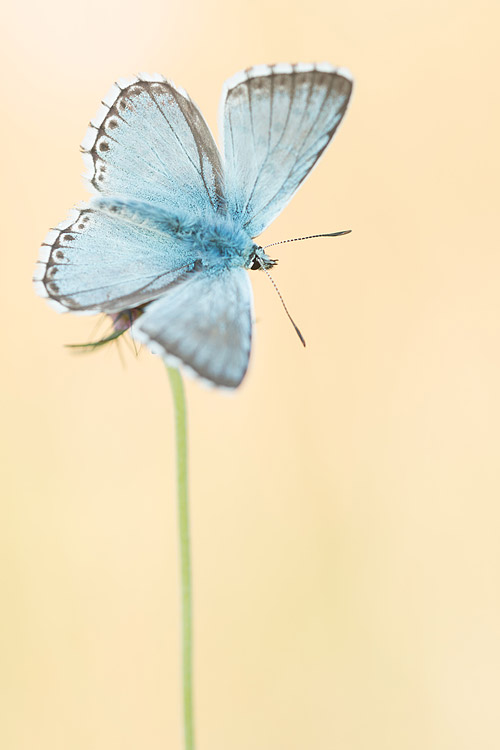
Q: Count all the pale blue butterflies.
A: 1